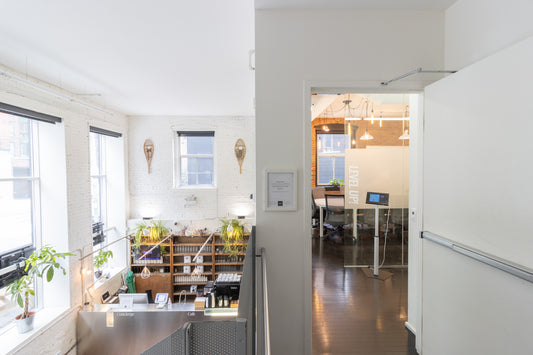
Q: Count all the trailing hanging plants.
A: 2